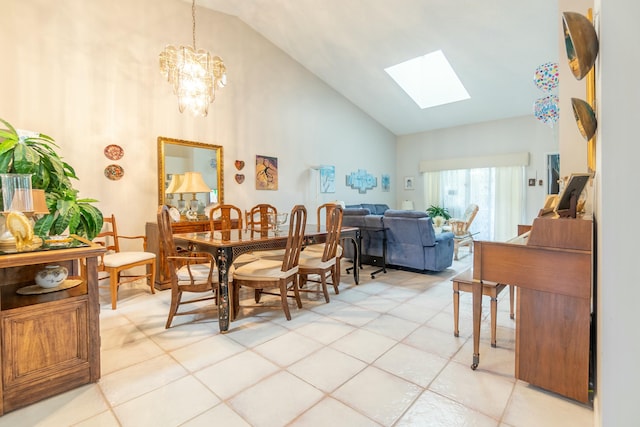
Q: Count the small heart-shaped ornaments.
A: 2